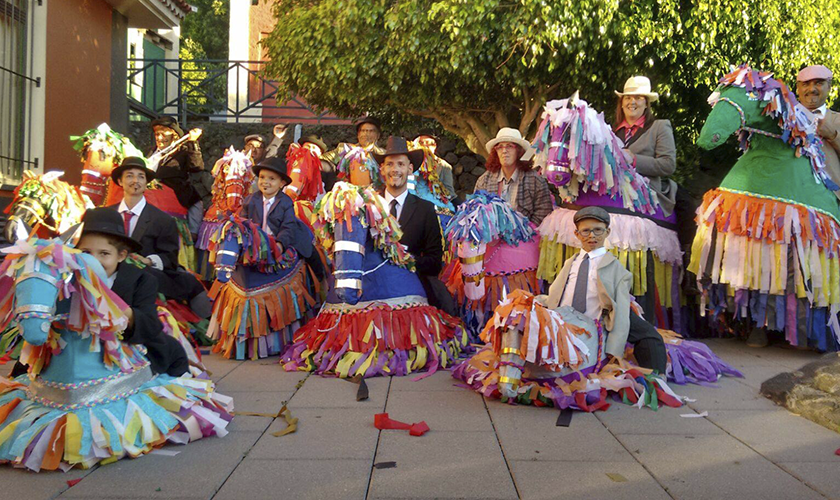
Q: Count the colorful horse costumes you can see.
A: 13